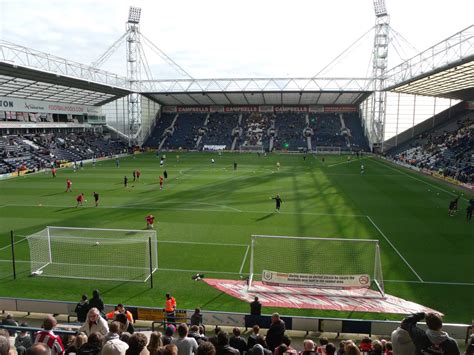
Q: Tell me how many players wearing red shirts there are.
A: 6